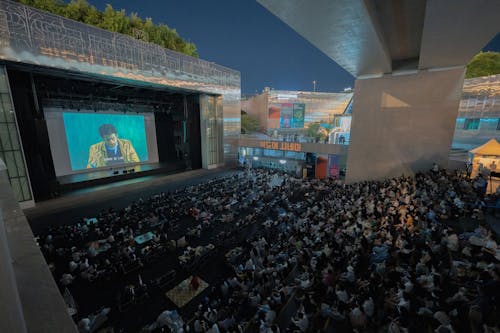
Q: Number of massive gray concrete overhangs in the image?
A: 1